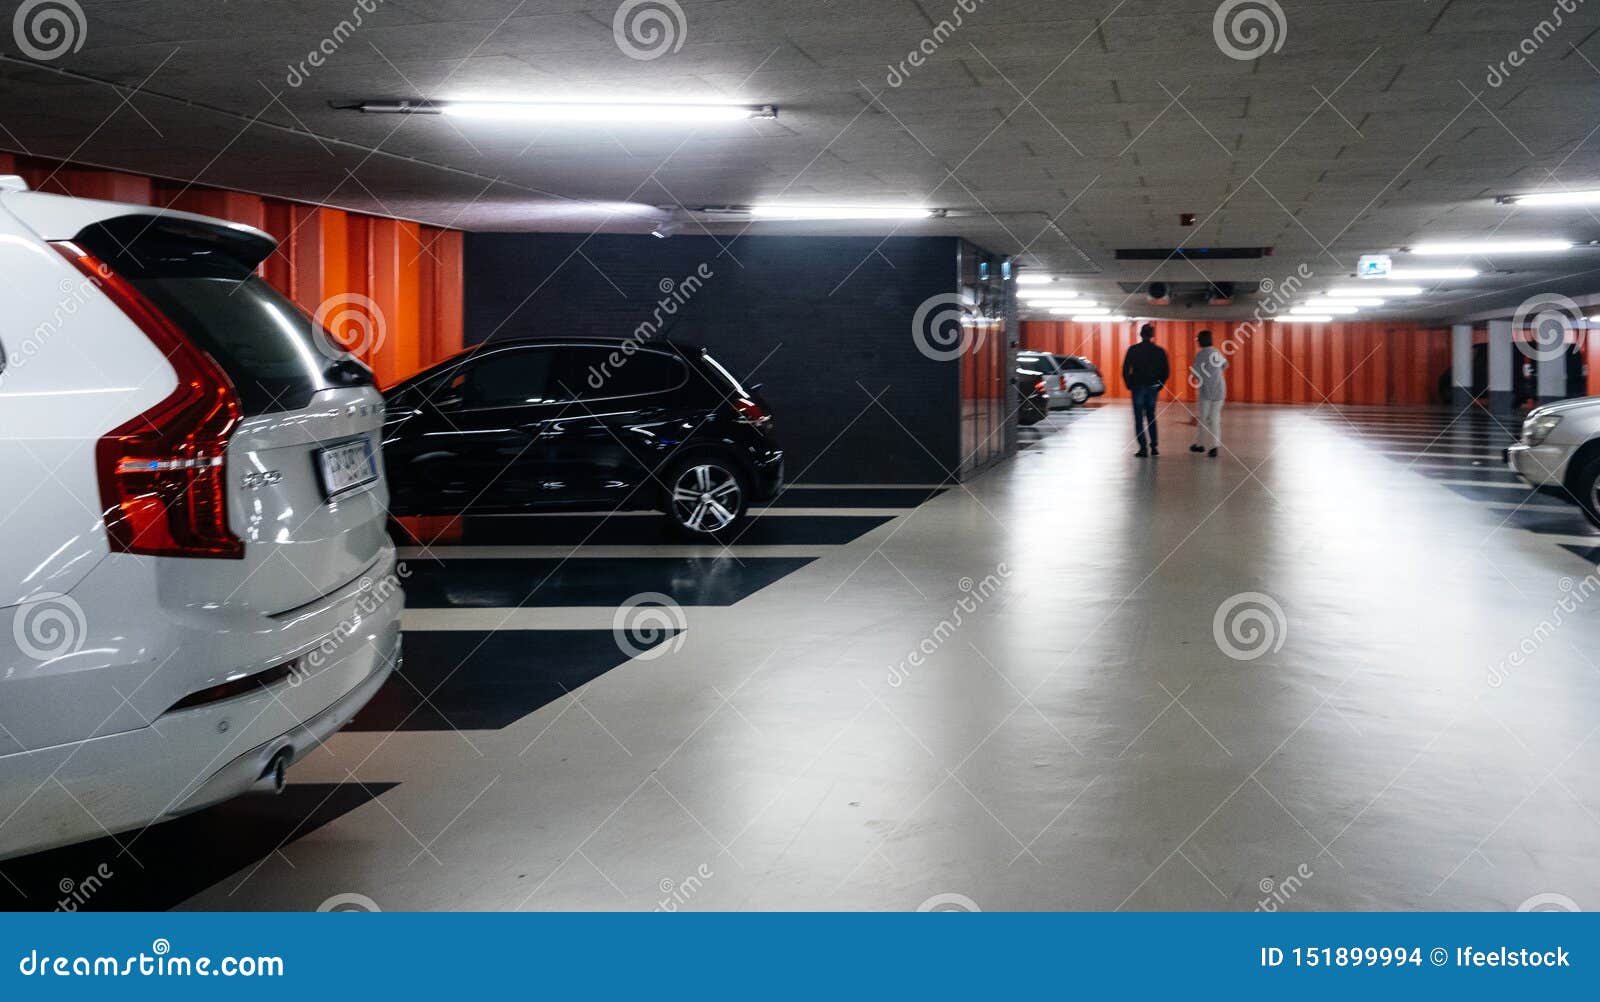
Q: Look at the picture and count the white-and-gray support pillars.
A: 3